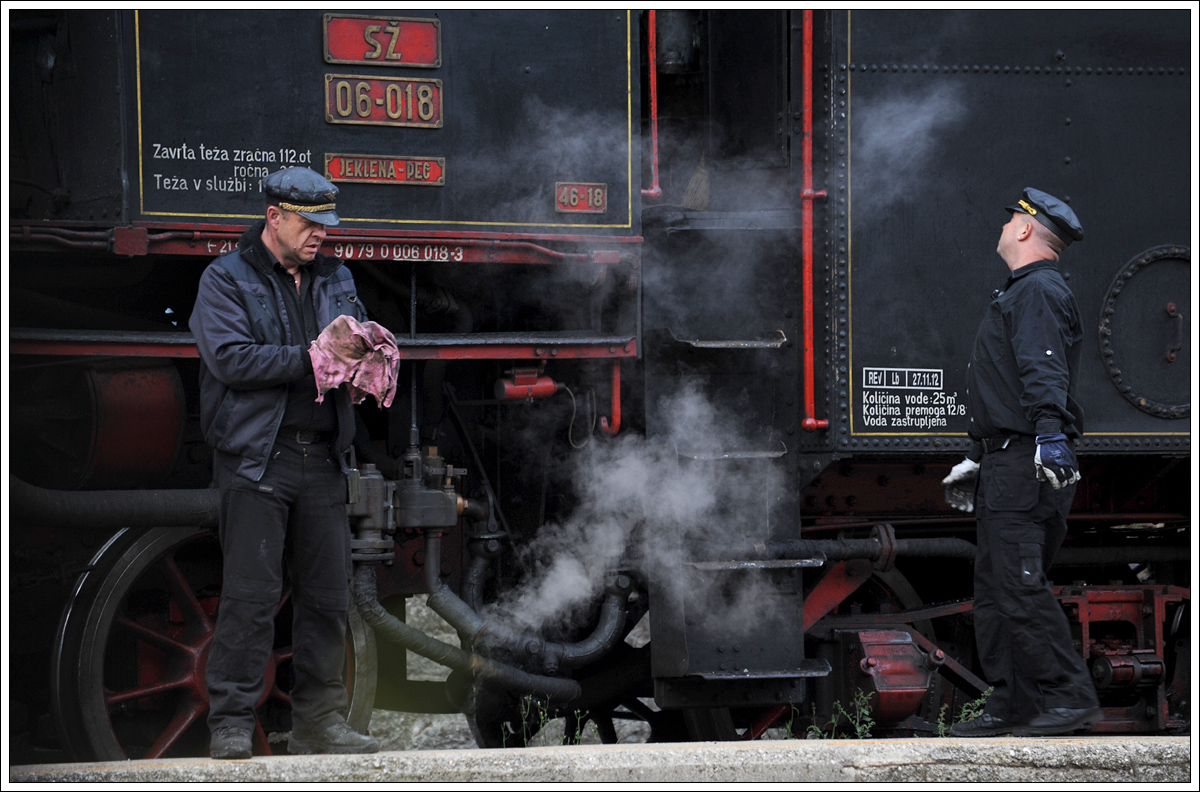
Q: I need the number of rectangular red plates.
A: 4